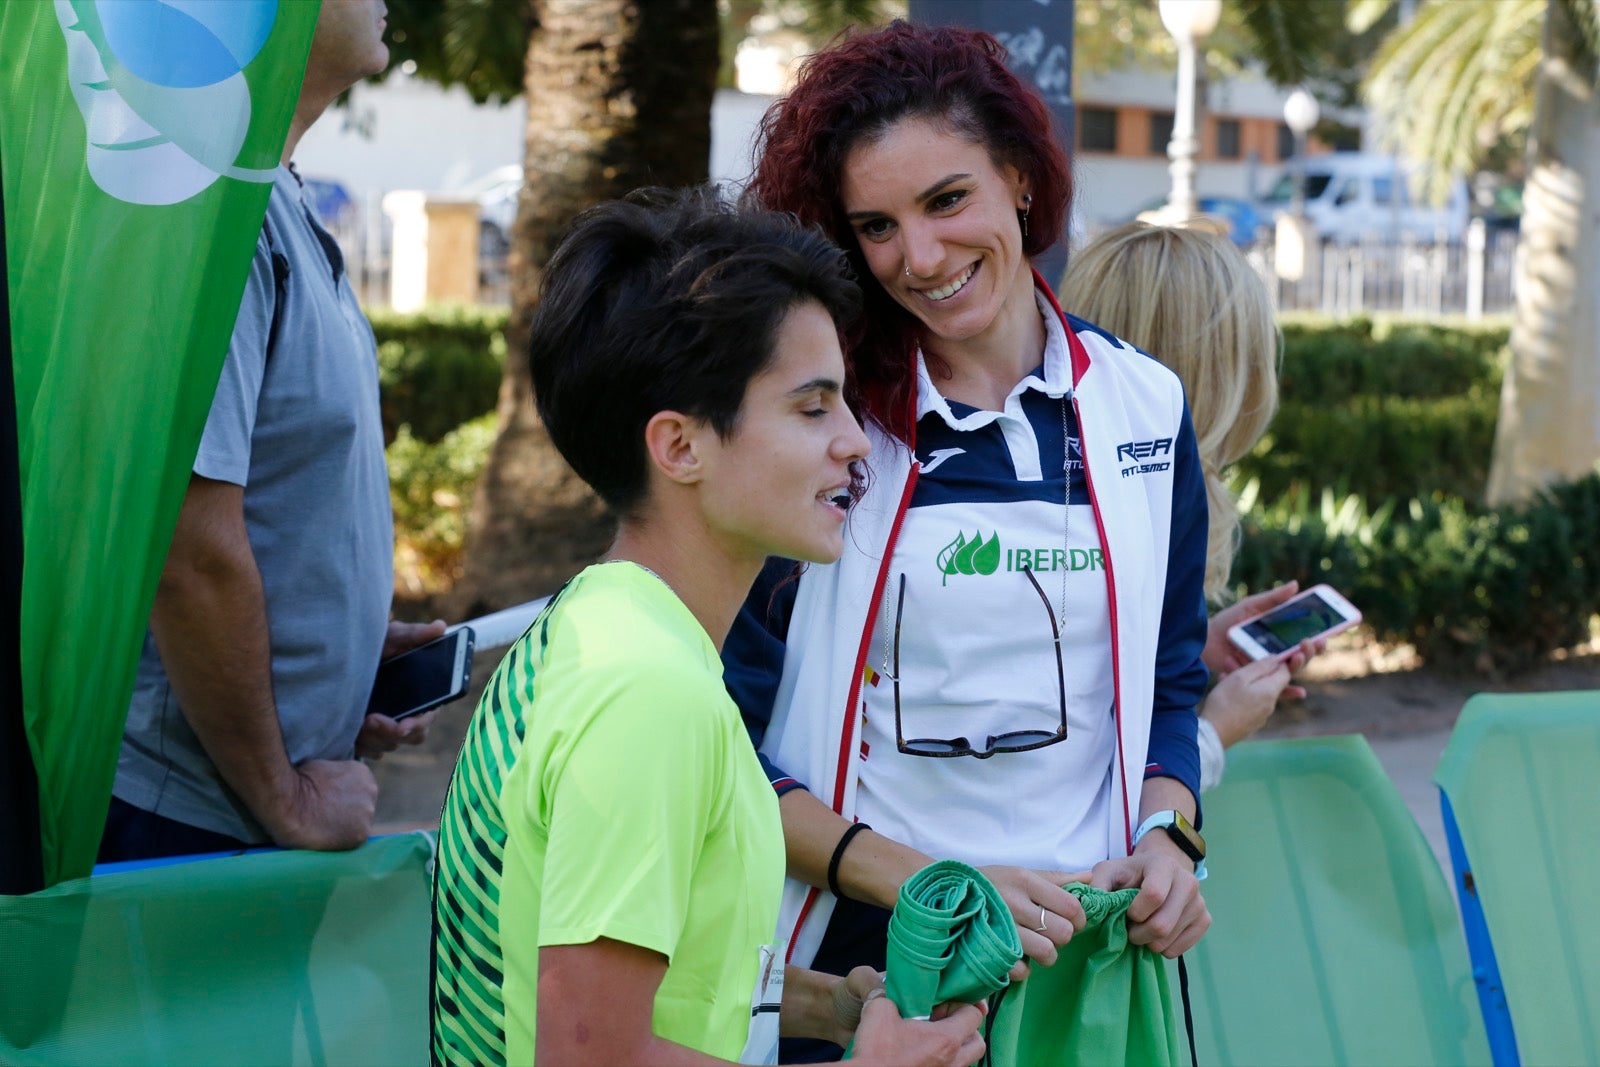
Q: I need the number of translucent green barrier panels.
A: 3